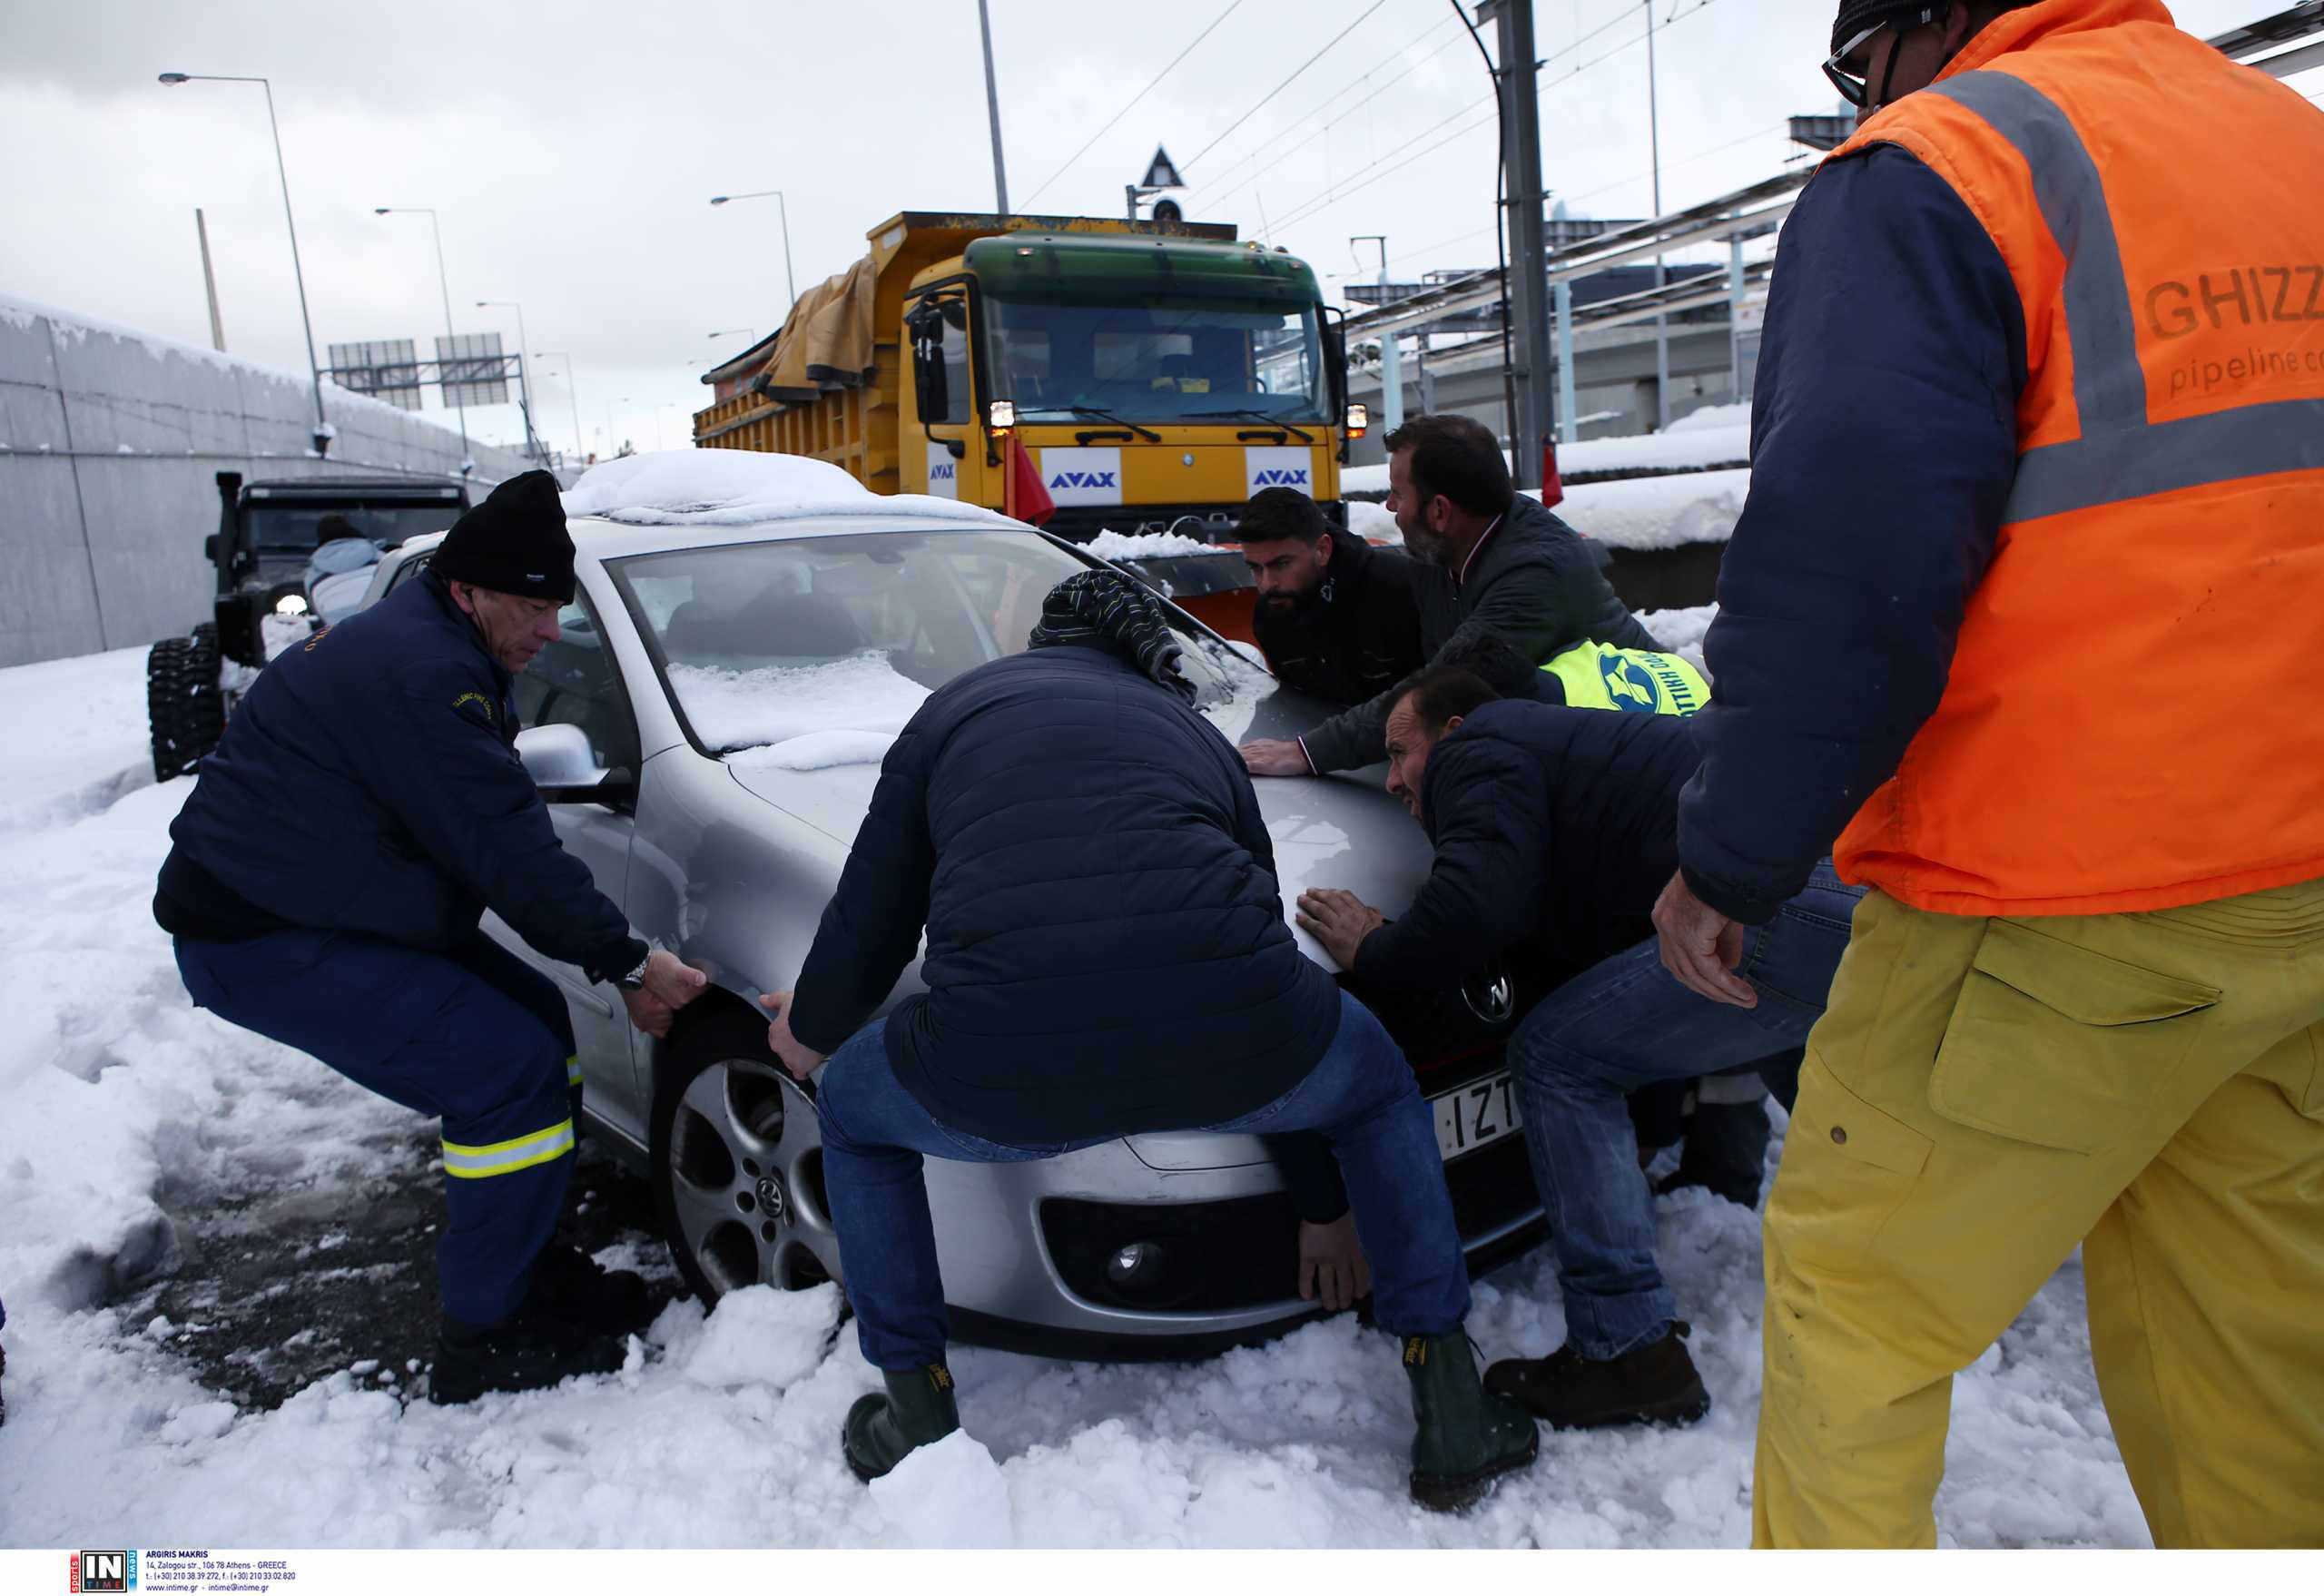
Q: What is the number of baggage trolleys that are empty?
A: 0